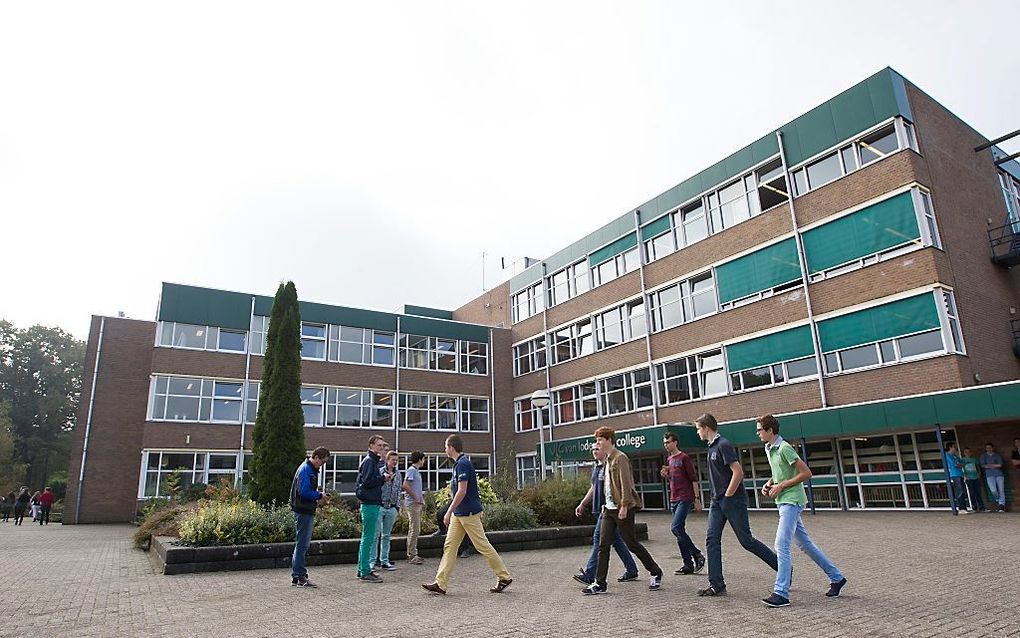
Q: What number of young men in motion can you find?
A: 6